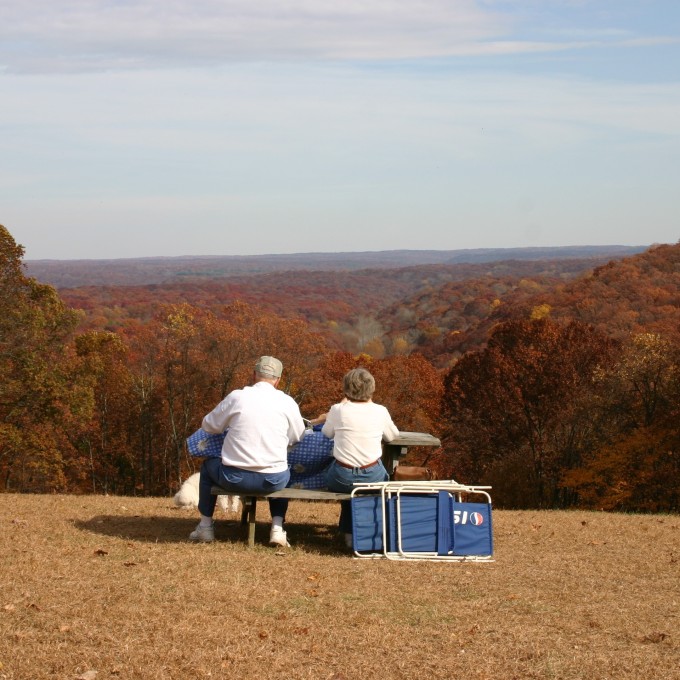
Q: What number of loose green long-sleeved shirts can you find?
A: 0